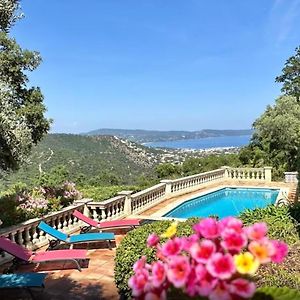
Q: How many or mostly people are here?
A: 0